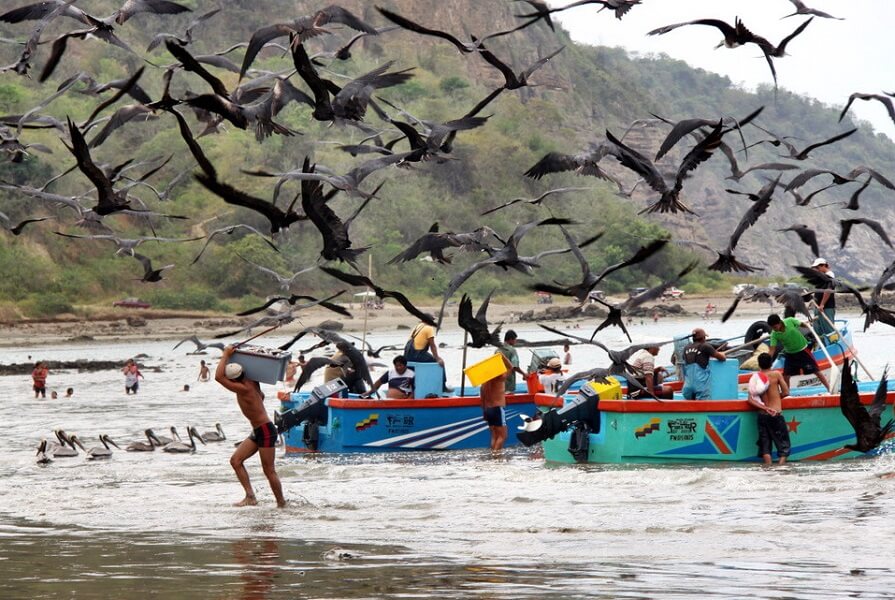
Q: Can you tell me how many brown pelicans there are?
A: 8